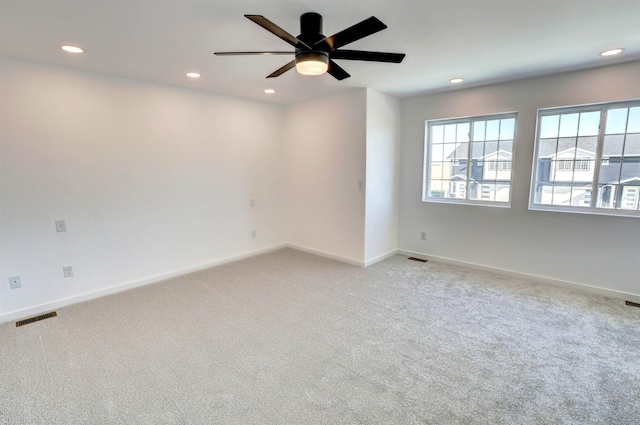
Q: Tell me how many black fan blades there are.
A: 6